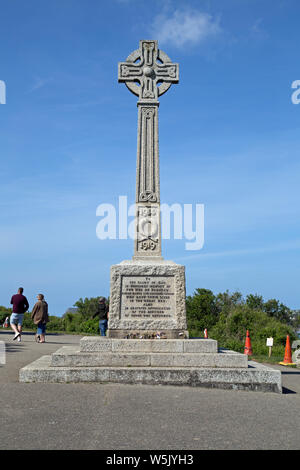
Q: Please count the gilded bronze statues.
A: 0